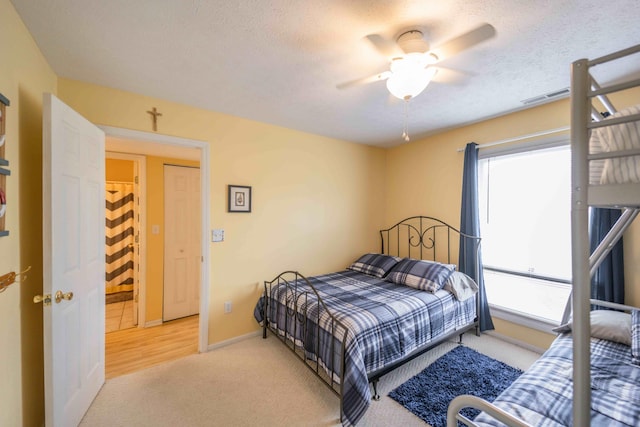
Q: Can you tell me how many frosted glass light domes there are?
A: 1